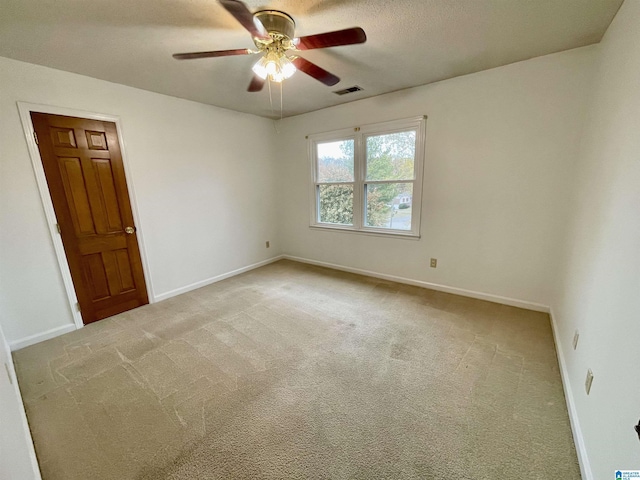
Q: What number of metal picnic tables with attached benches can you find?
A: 0